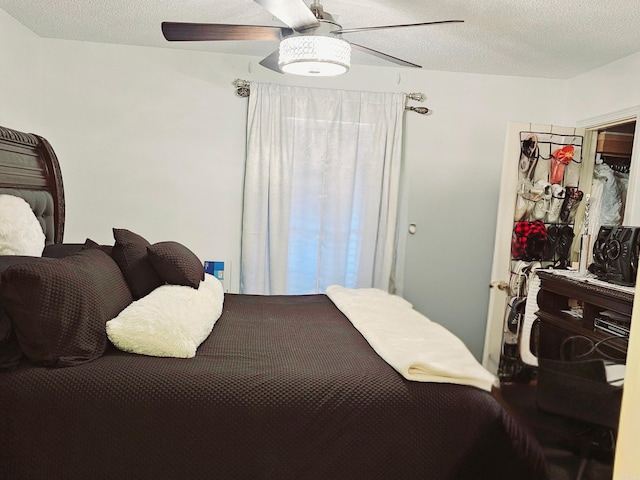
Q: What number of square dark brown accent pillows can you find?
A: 2